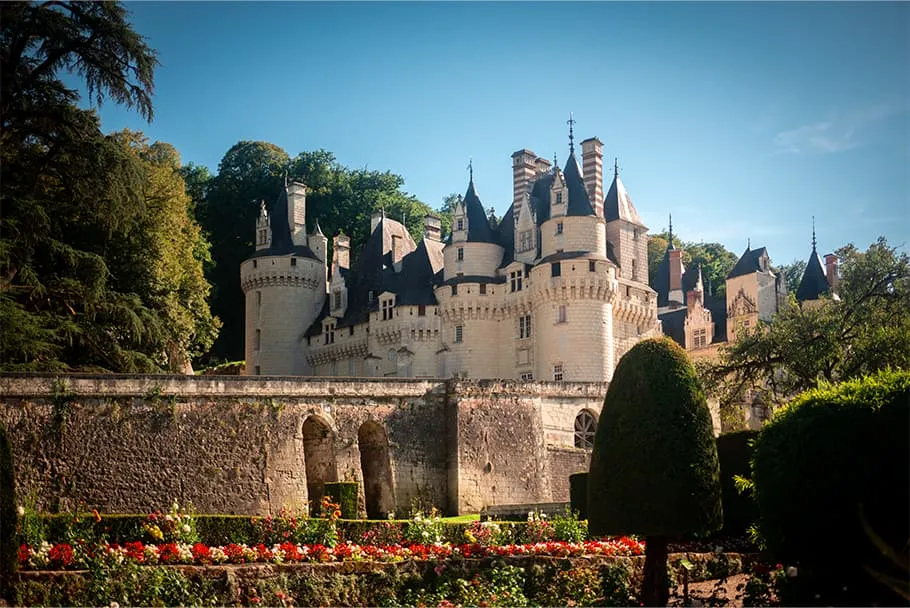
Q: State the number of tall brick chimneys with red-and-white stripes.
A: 2